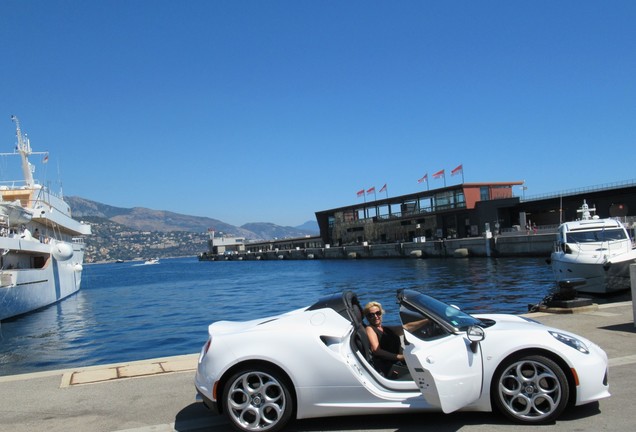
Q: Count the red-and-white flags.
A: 6